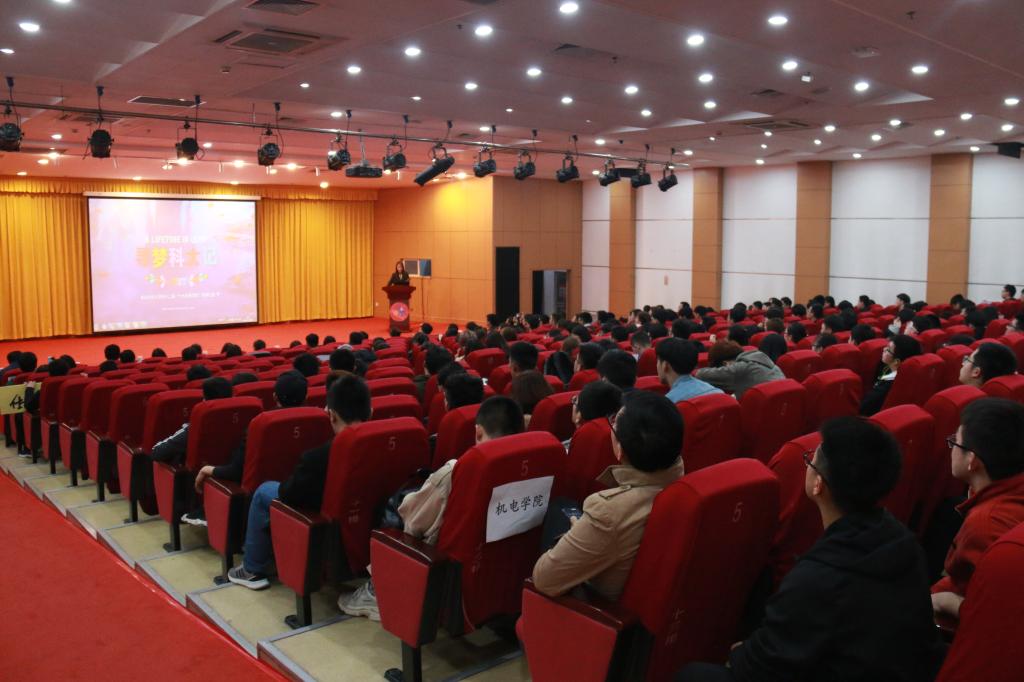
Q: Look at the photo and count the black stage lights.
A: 13